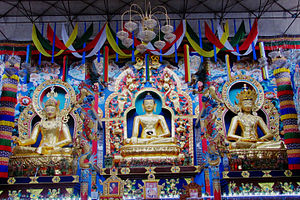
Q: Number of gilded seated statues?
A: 3